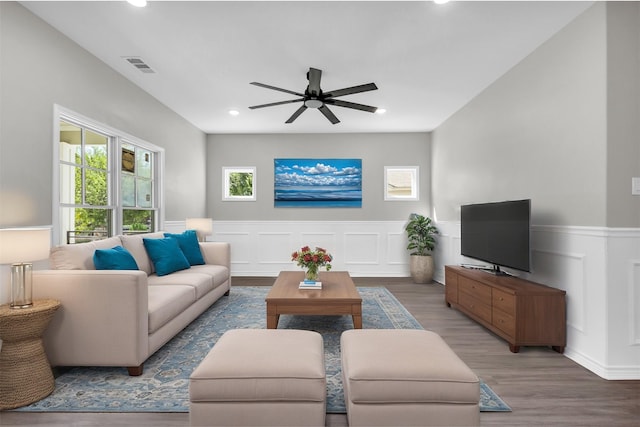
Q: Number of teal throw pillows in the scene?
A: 3